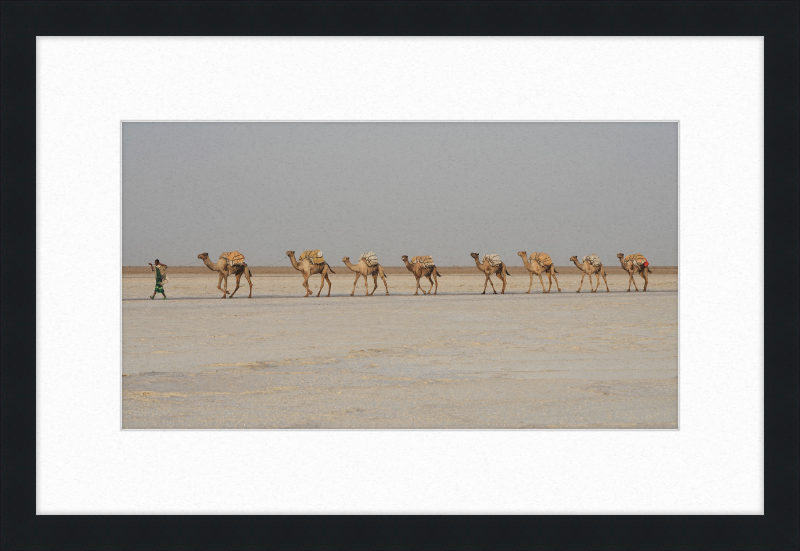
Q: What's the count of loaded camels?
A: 8